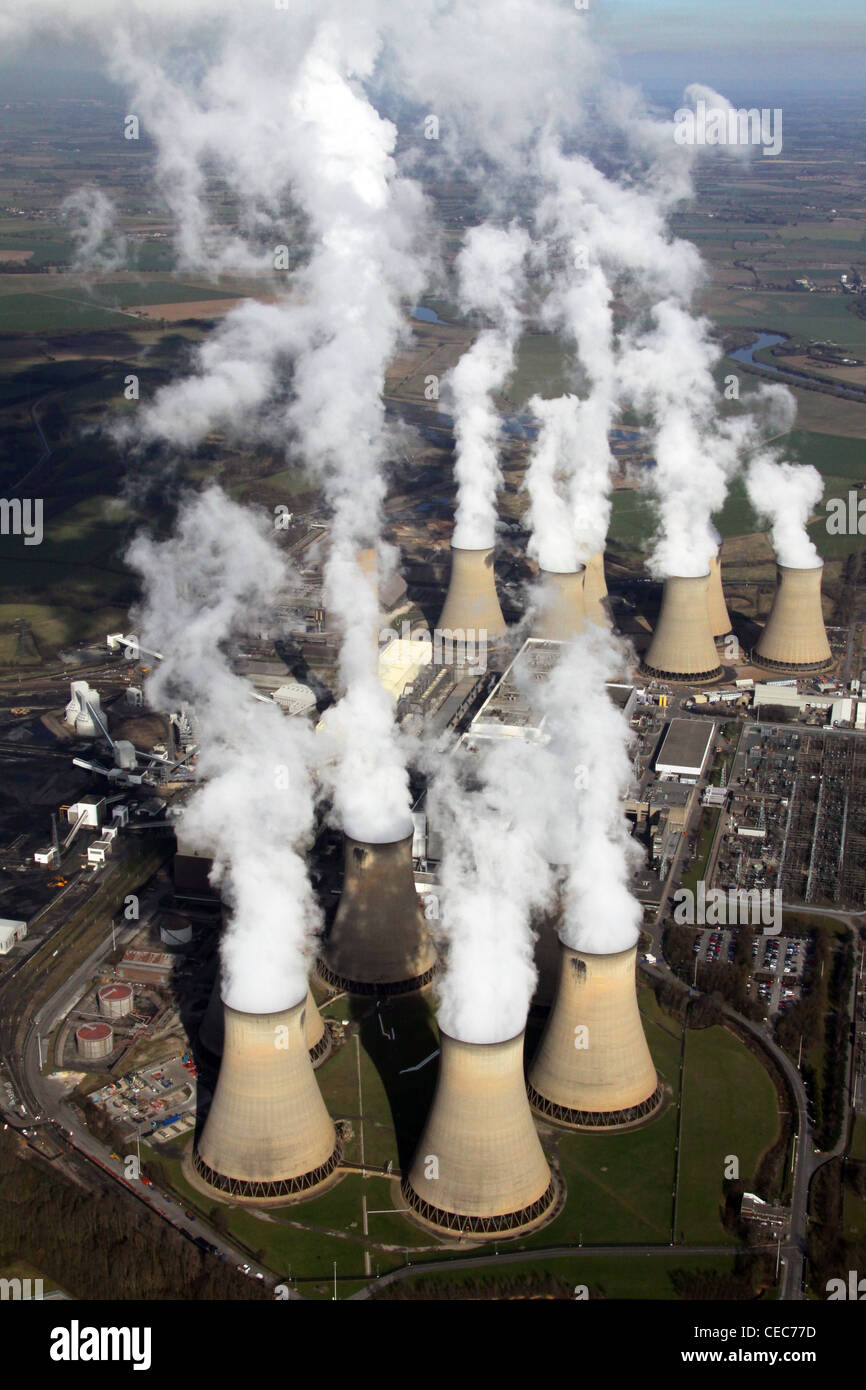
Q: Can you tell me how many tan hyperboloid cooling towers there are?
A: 12